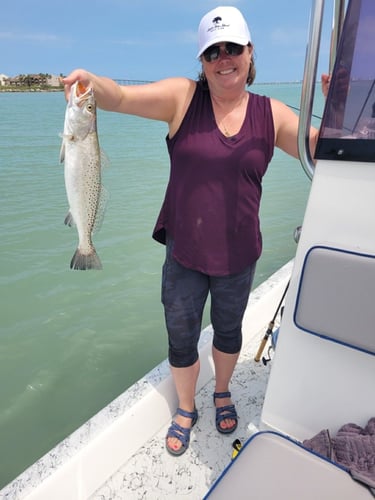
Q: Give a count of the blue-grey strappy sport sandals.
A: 2